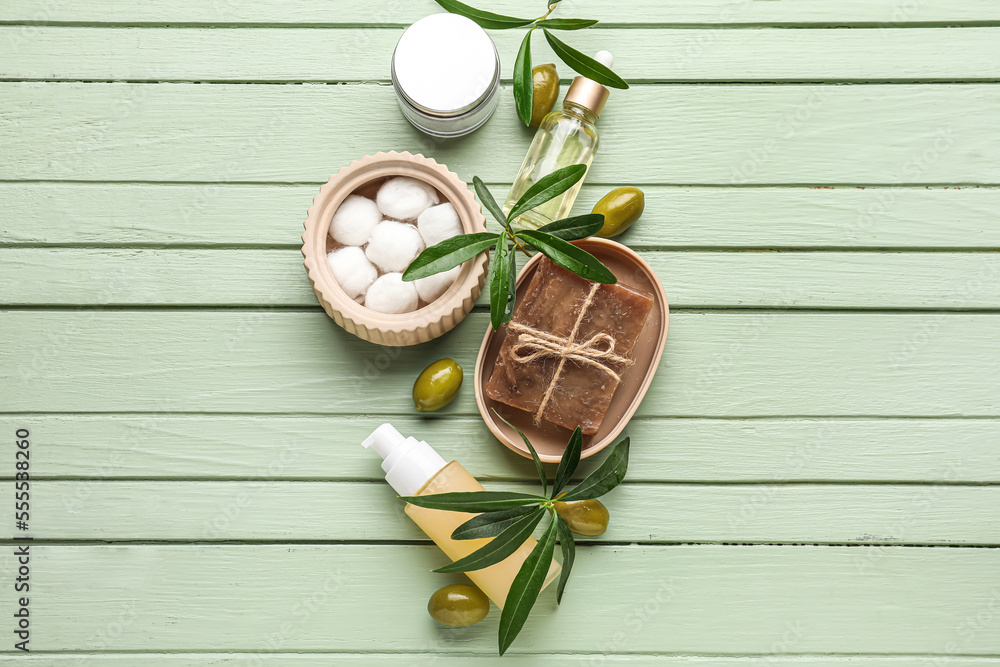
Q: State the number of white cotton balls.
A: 7